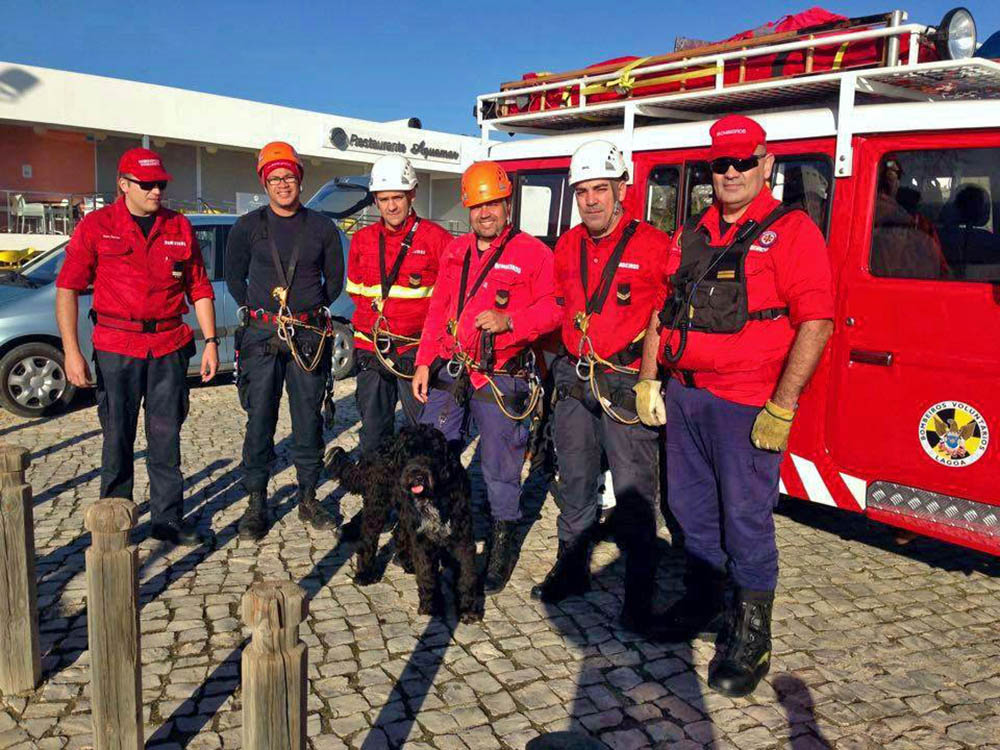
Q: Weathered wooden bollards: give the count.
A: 3